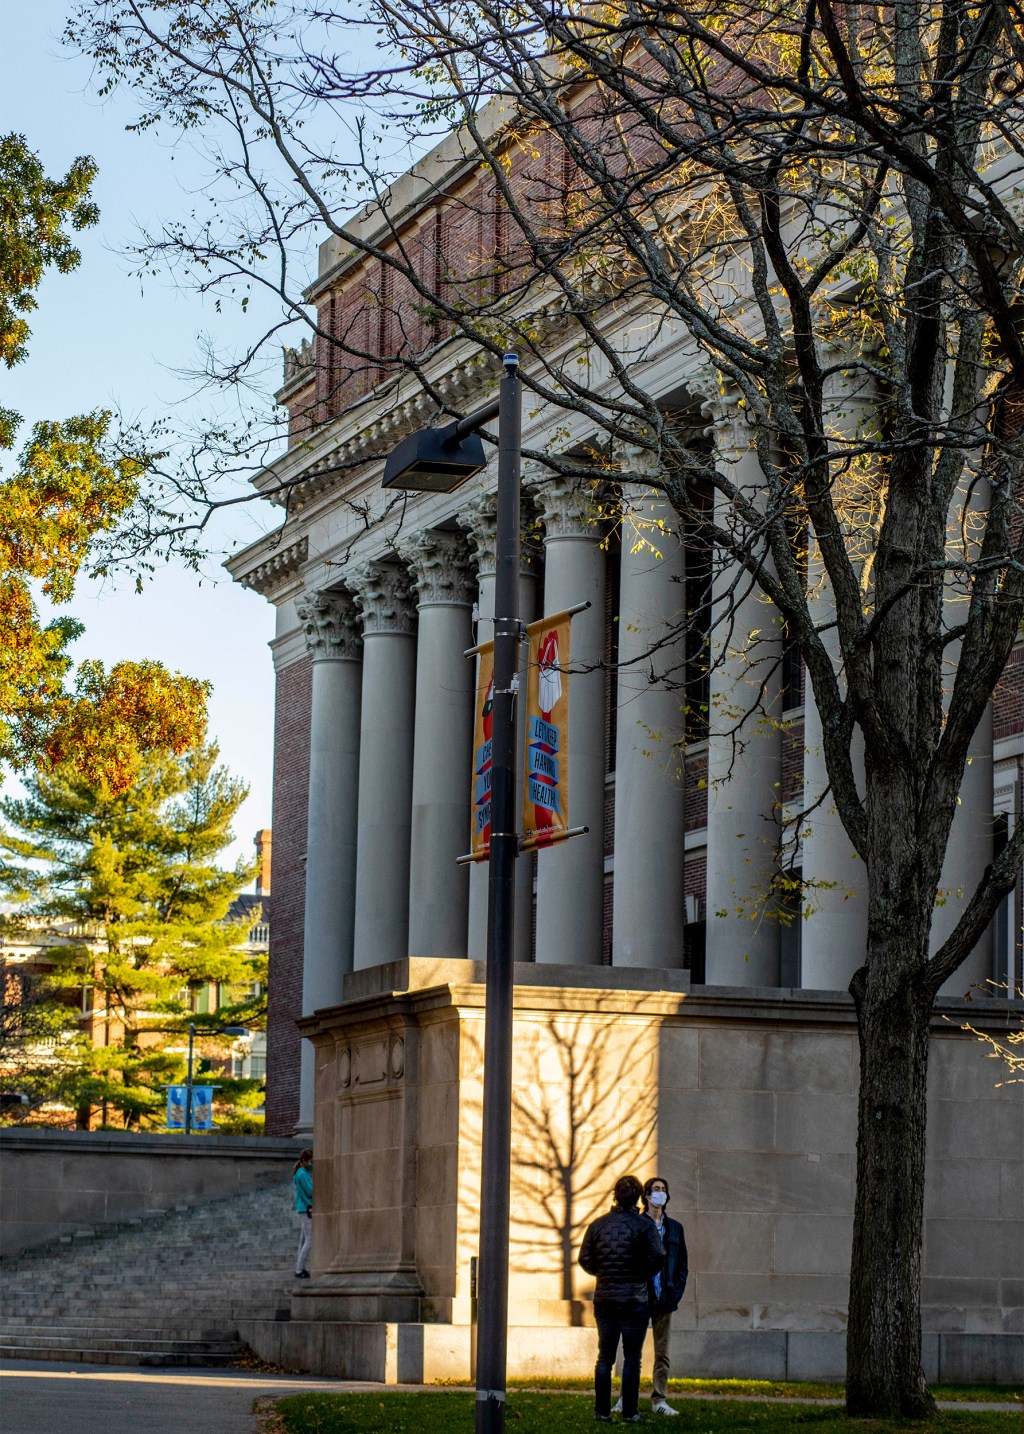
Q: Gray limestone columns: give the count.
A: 9